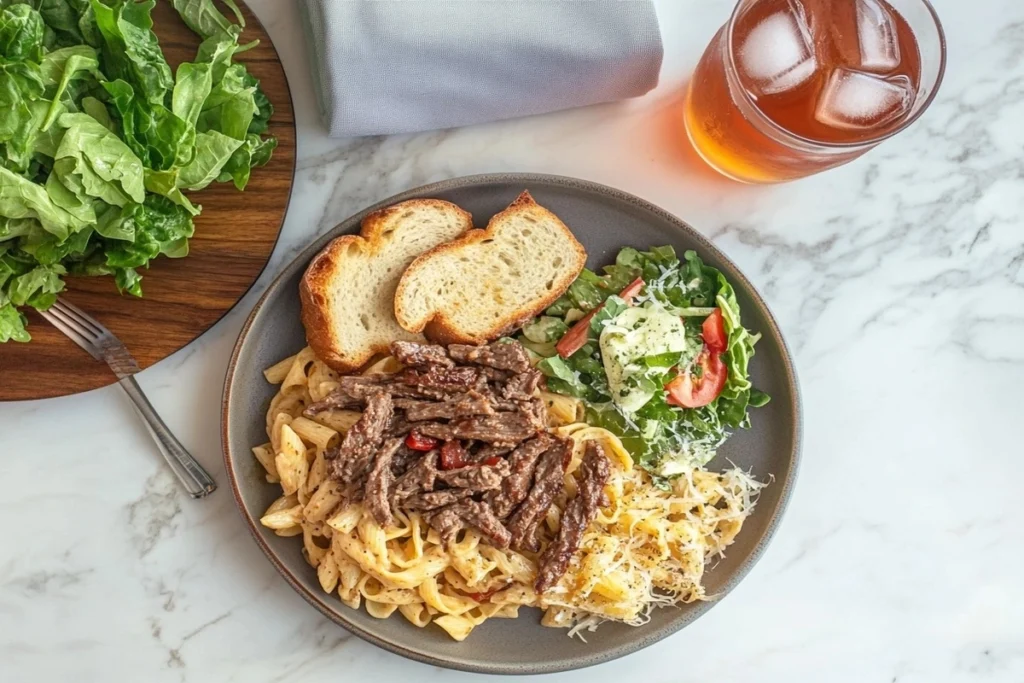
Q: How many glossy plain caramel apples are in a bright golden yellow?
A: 0